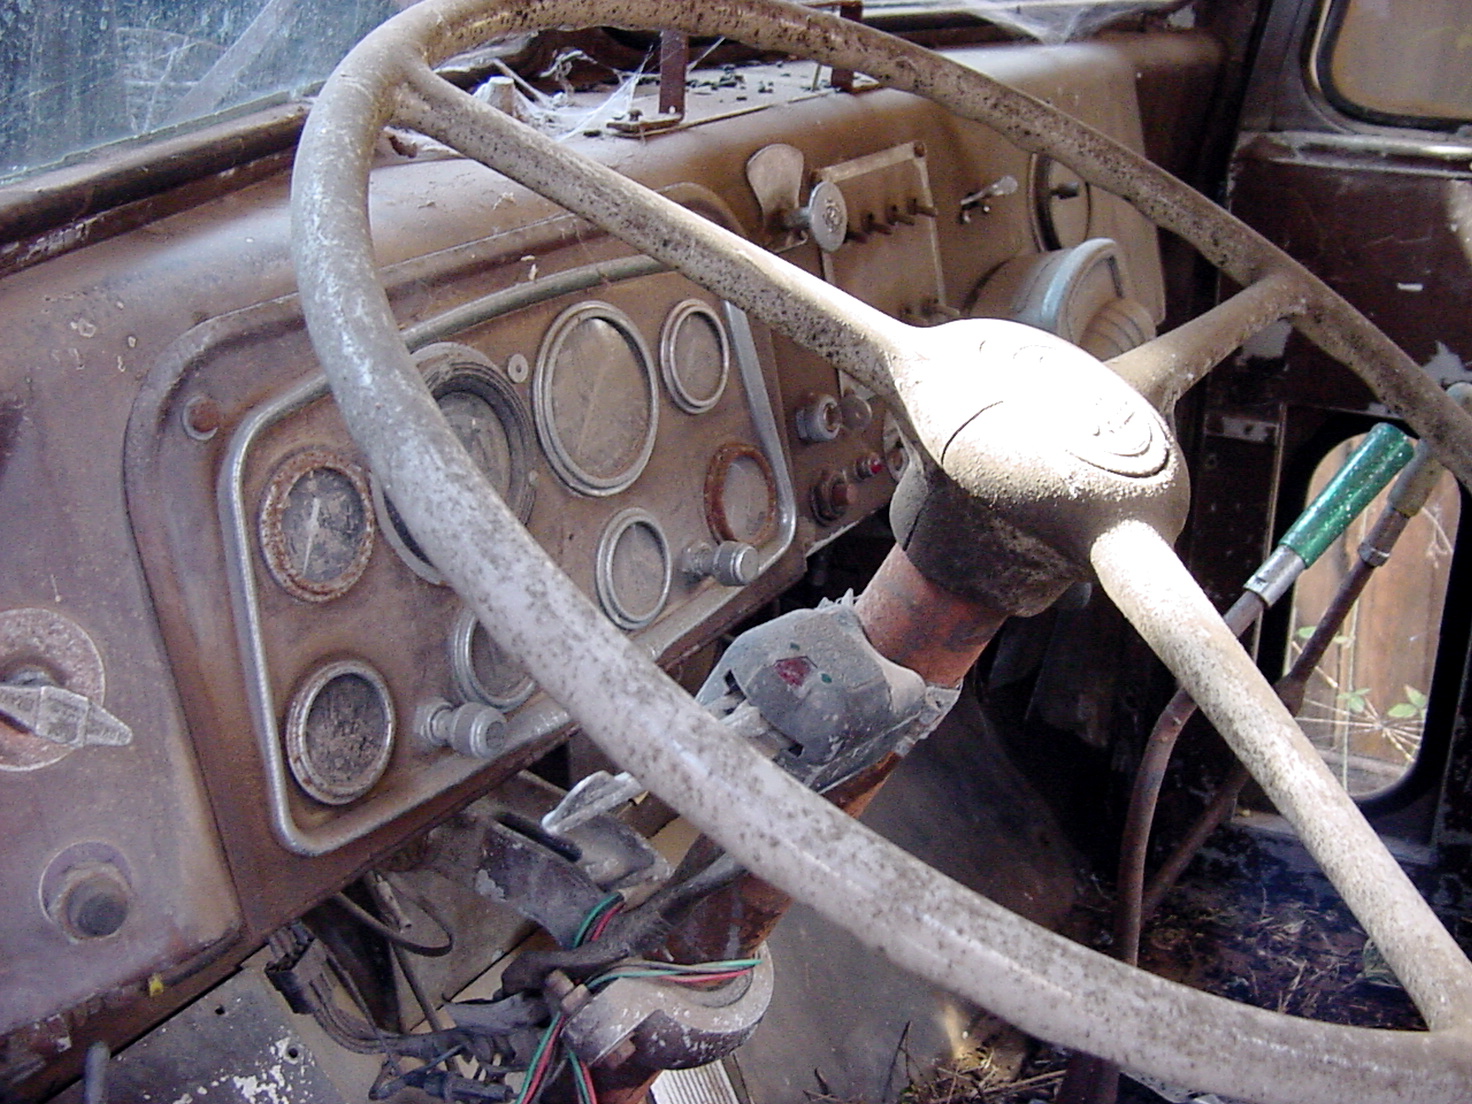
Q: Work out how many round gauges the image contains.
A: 8